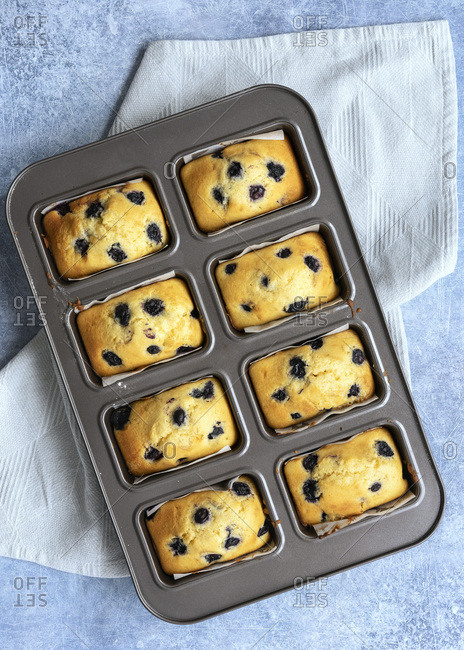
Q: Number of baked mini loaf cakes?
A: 8